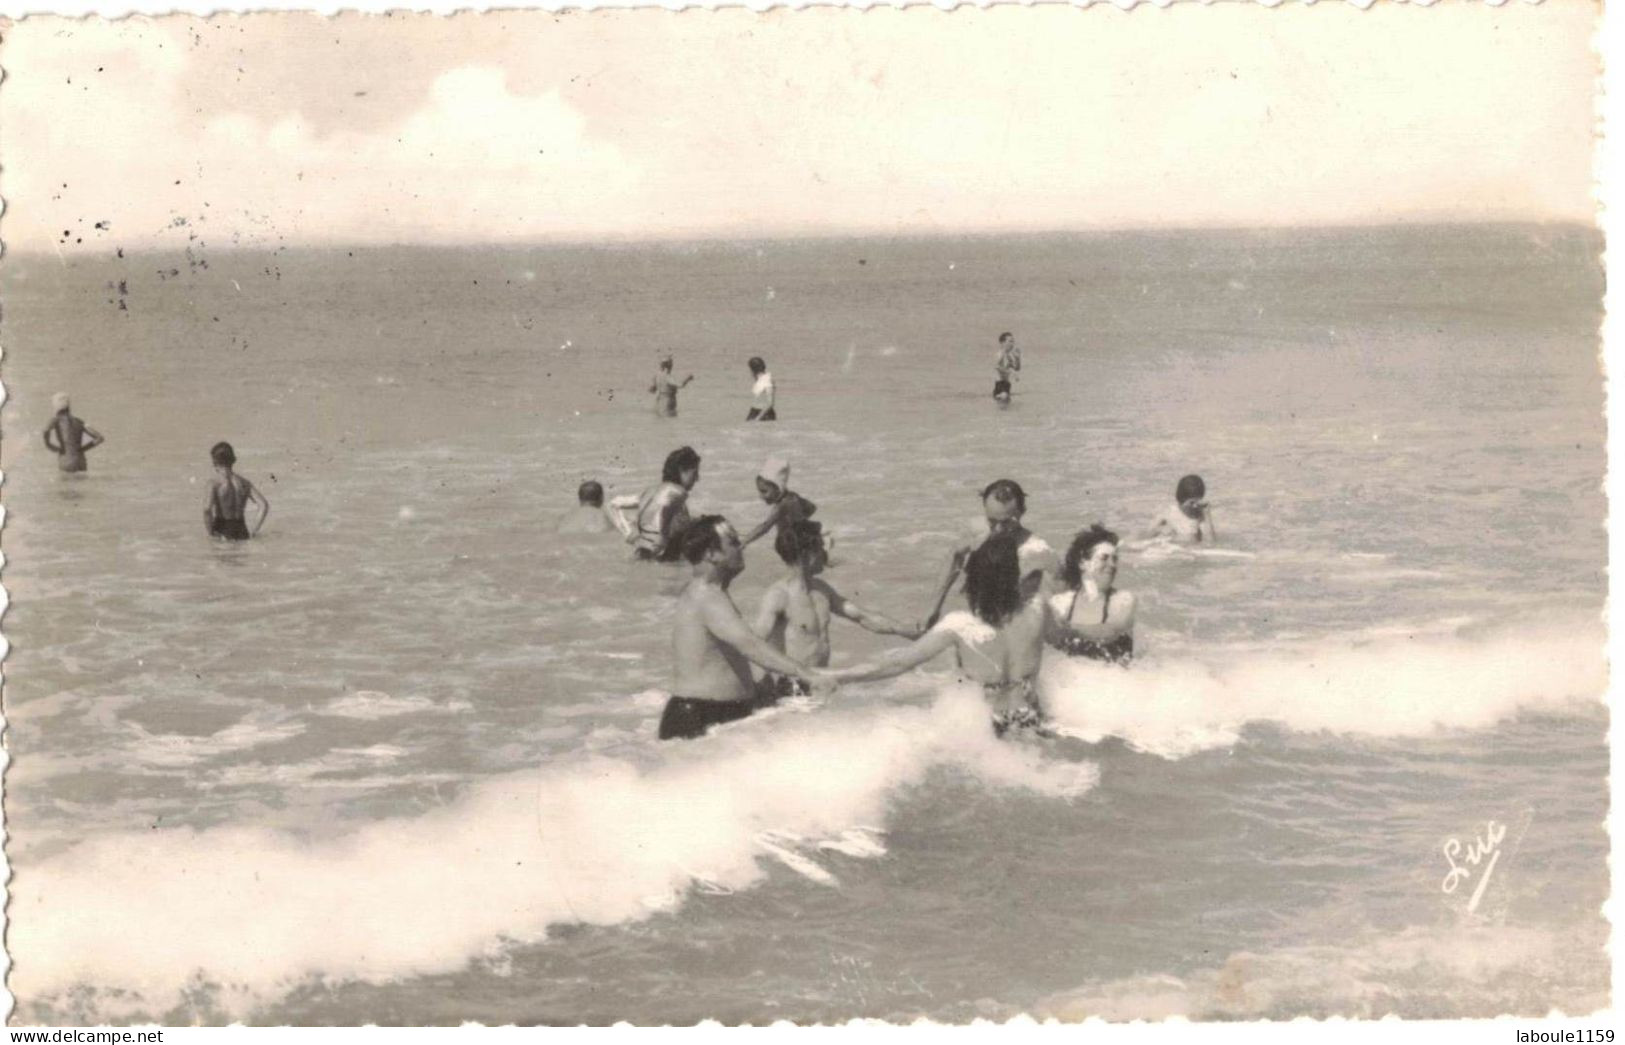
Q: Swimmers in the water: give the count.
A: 14